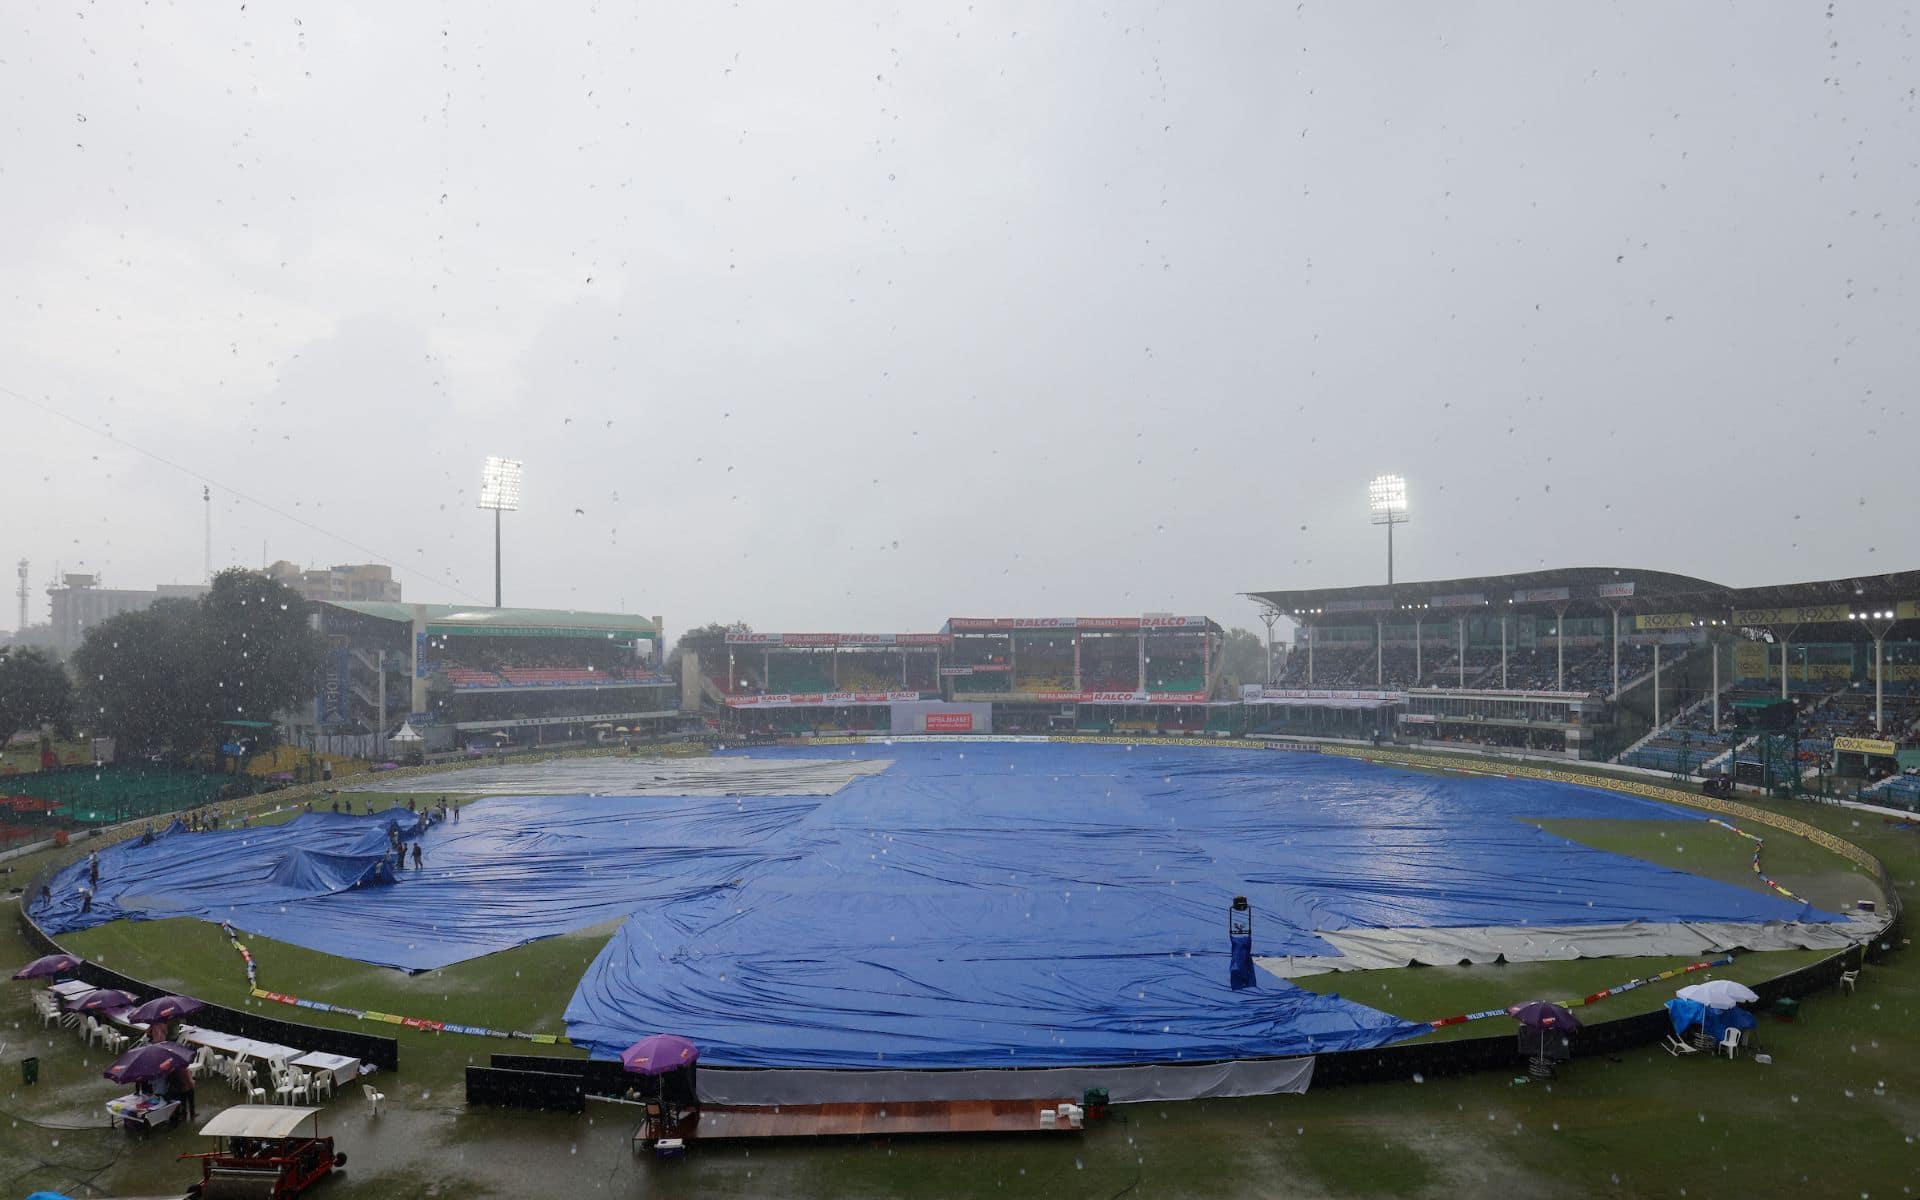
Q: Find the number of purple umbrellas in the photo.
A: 6